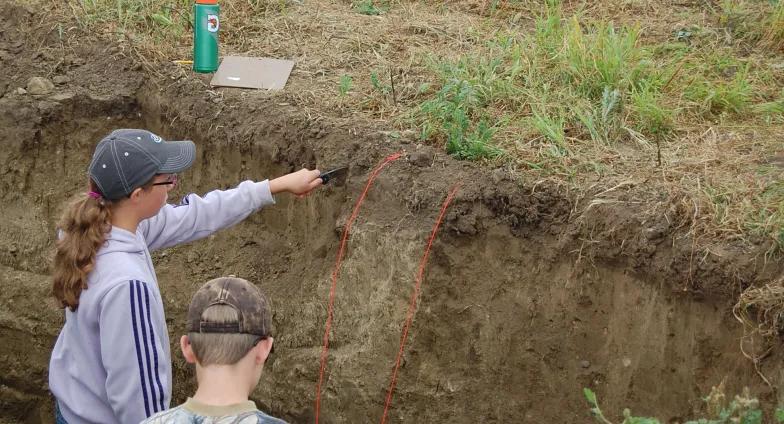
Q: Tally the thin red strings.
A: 2